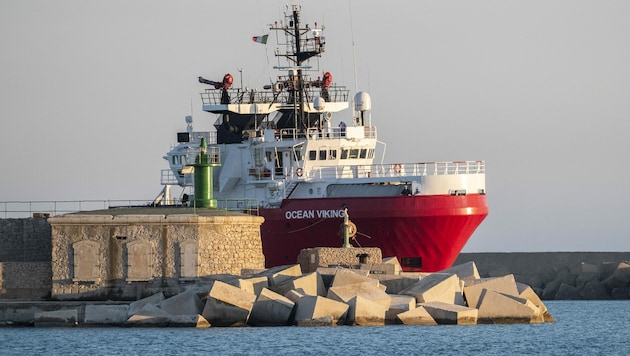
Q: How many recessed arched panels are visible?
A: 3